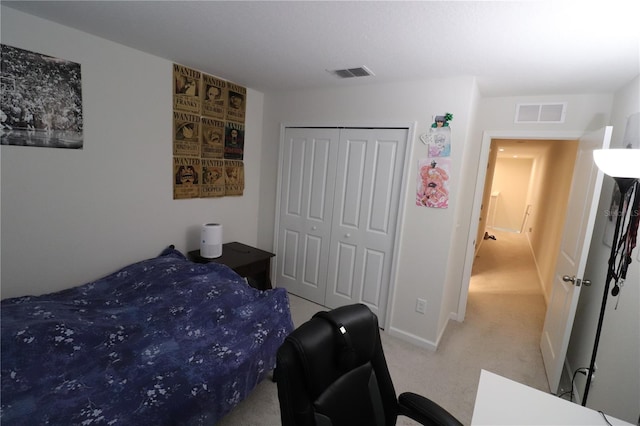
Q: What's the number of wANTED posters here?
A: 9